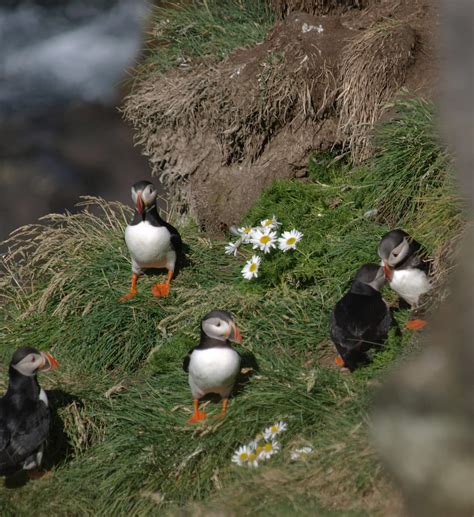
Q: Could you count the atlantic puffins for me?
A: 5